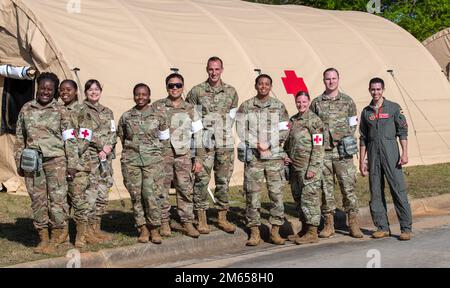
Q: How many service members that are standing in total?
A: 10